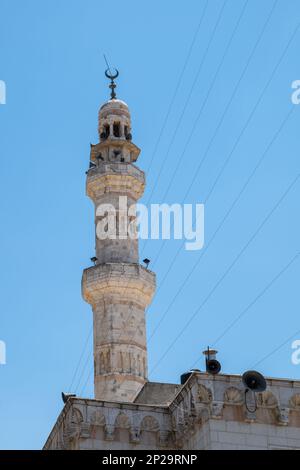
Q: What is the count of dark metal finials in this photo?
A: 1